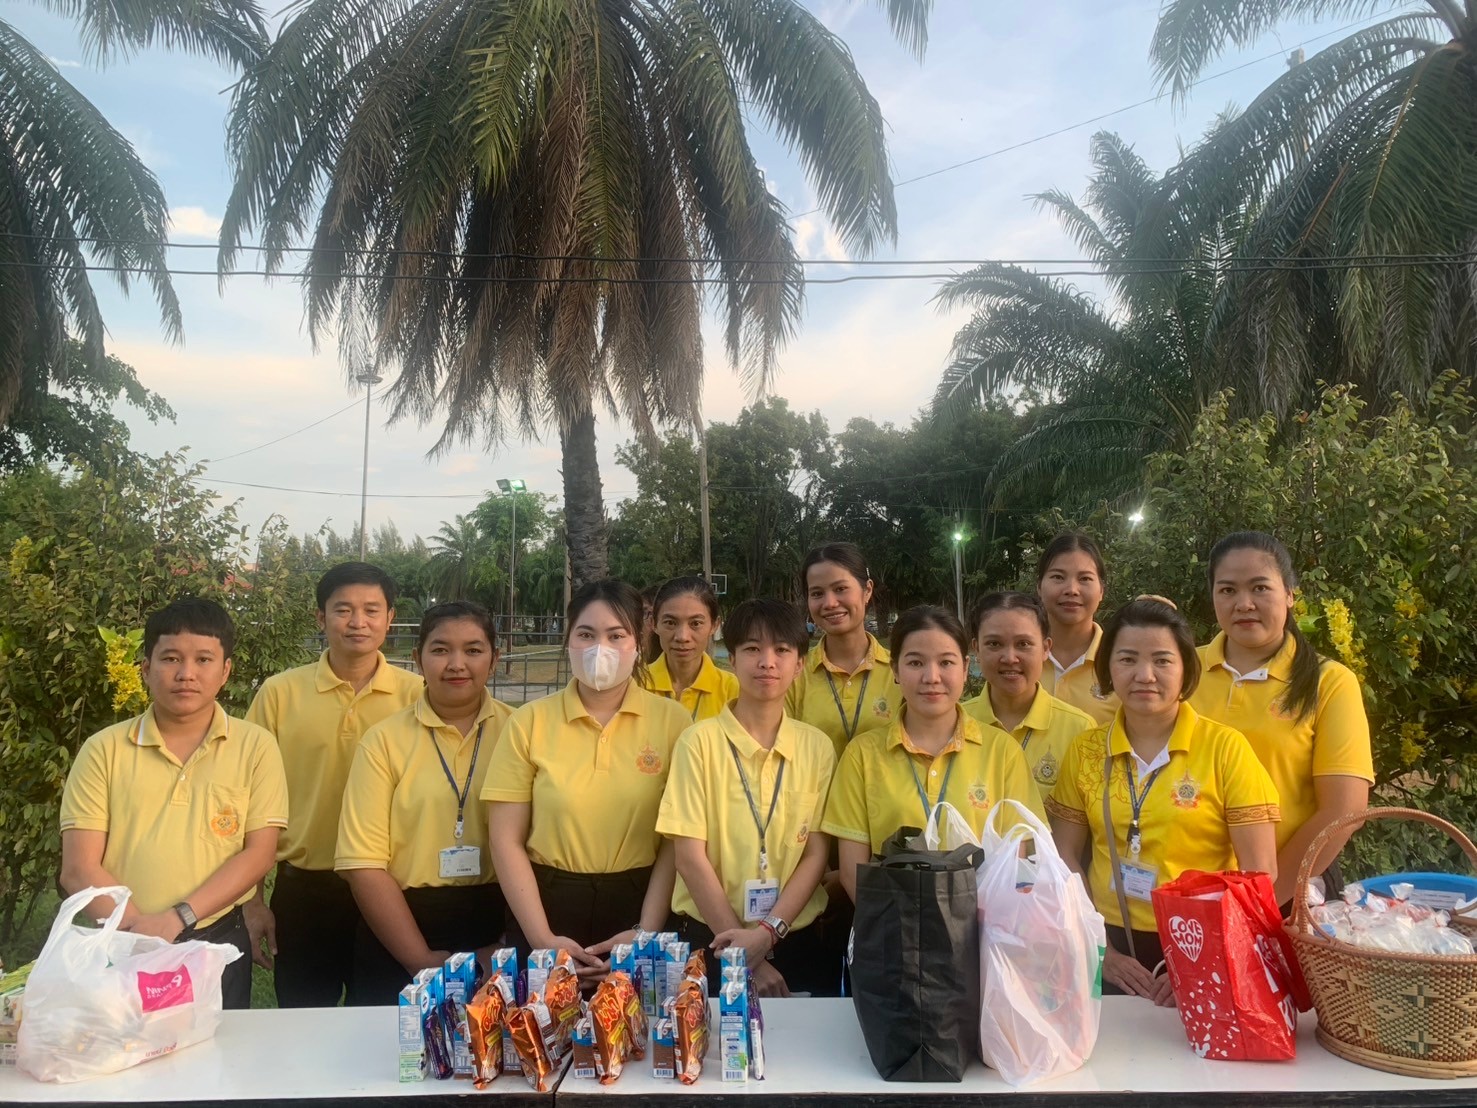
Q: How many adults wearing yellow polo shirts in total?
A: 12